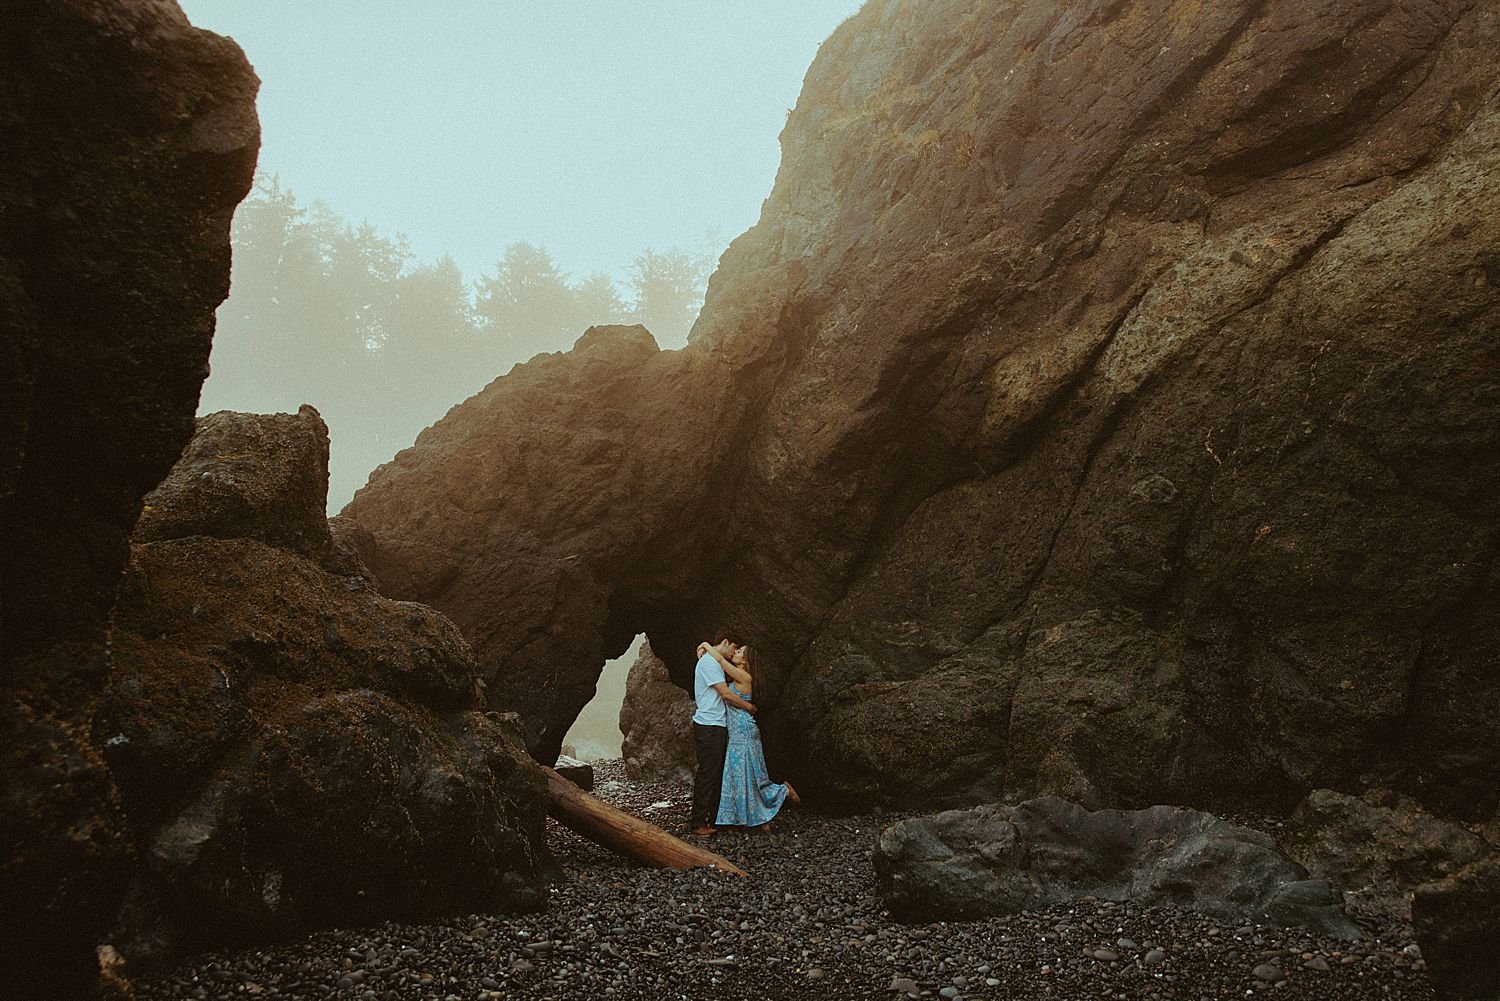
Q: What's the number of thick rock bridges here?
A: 1